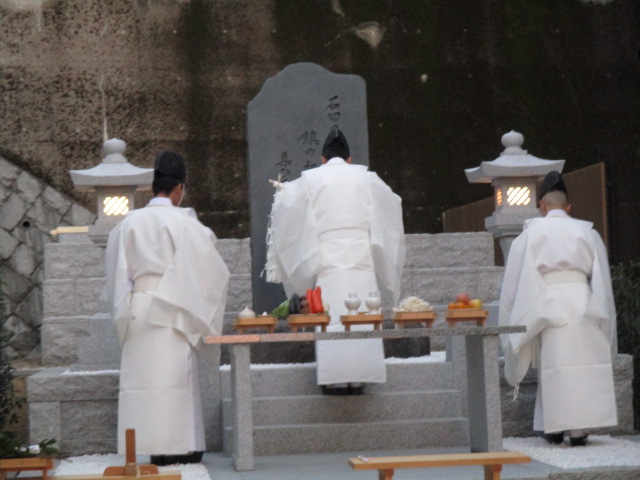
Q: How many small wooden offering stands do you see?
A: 5